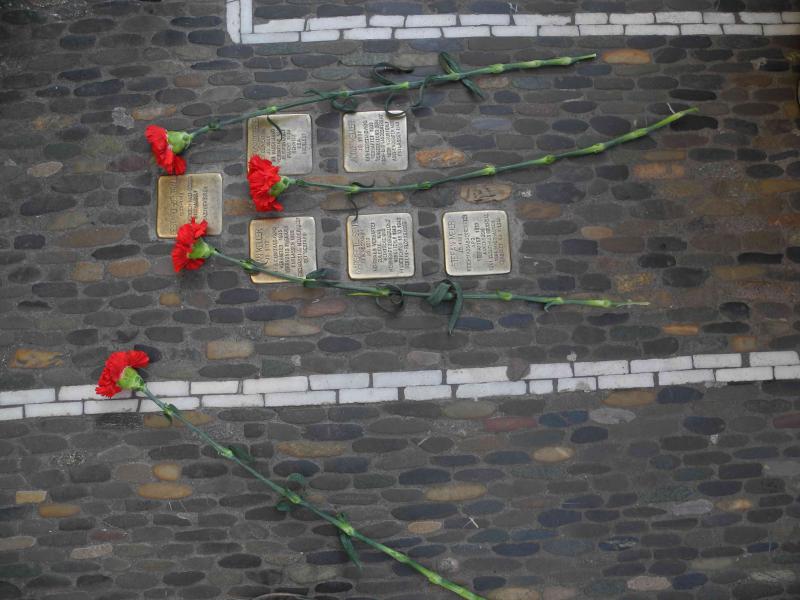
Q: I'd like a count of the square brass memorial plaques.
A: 6